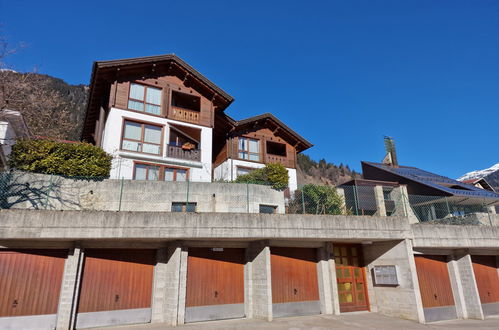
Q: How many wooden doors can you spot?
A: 7